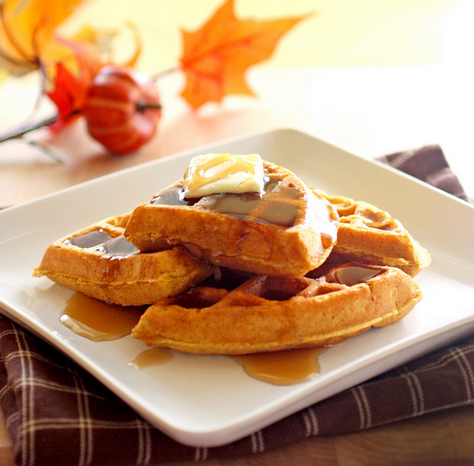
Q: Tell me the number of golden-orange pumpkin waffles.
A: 4